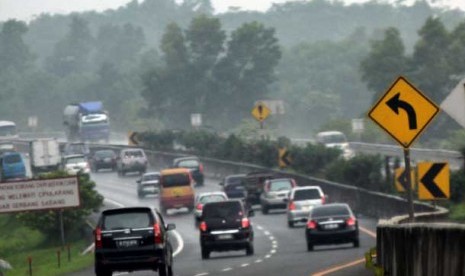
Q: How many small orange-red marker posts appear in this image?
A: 3